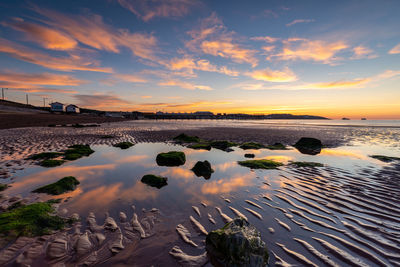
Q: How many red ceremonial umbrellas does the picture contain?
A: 0